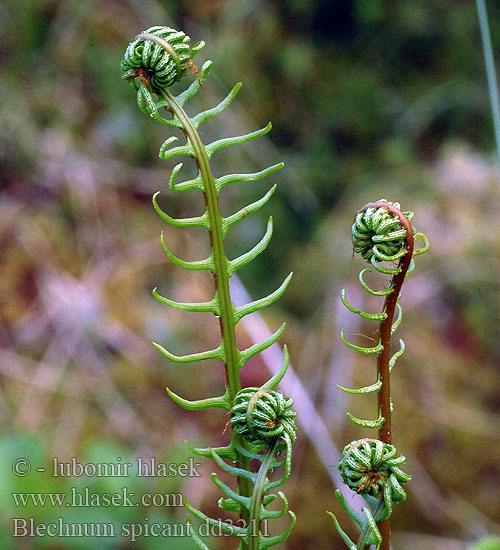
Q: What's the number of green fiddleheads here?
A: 4